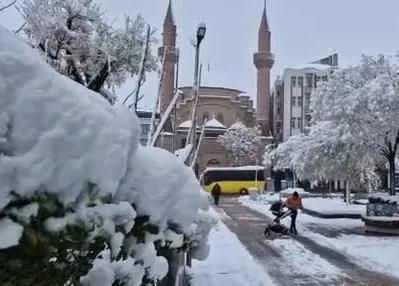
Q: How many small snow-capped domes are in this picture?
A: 3